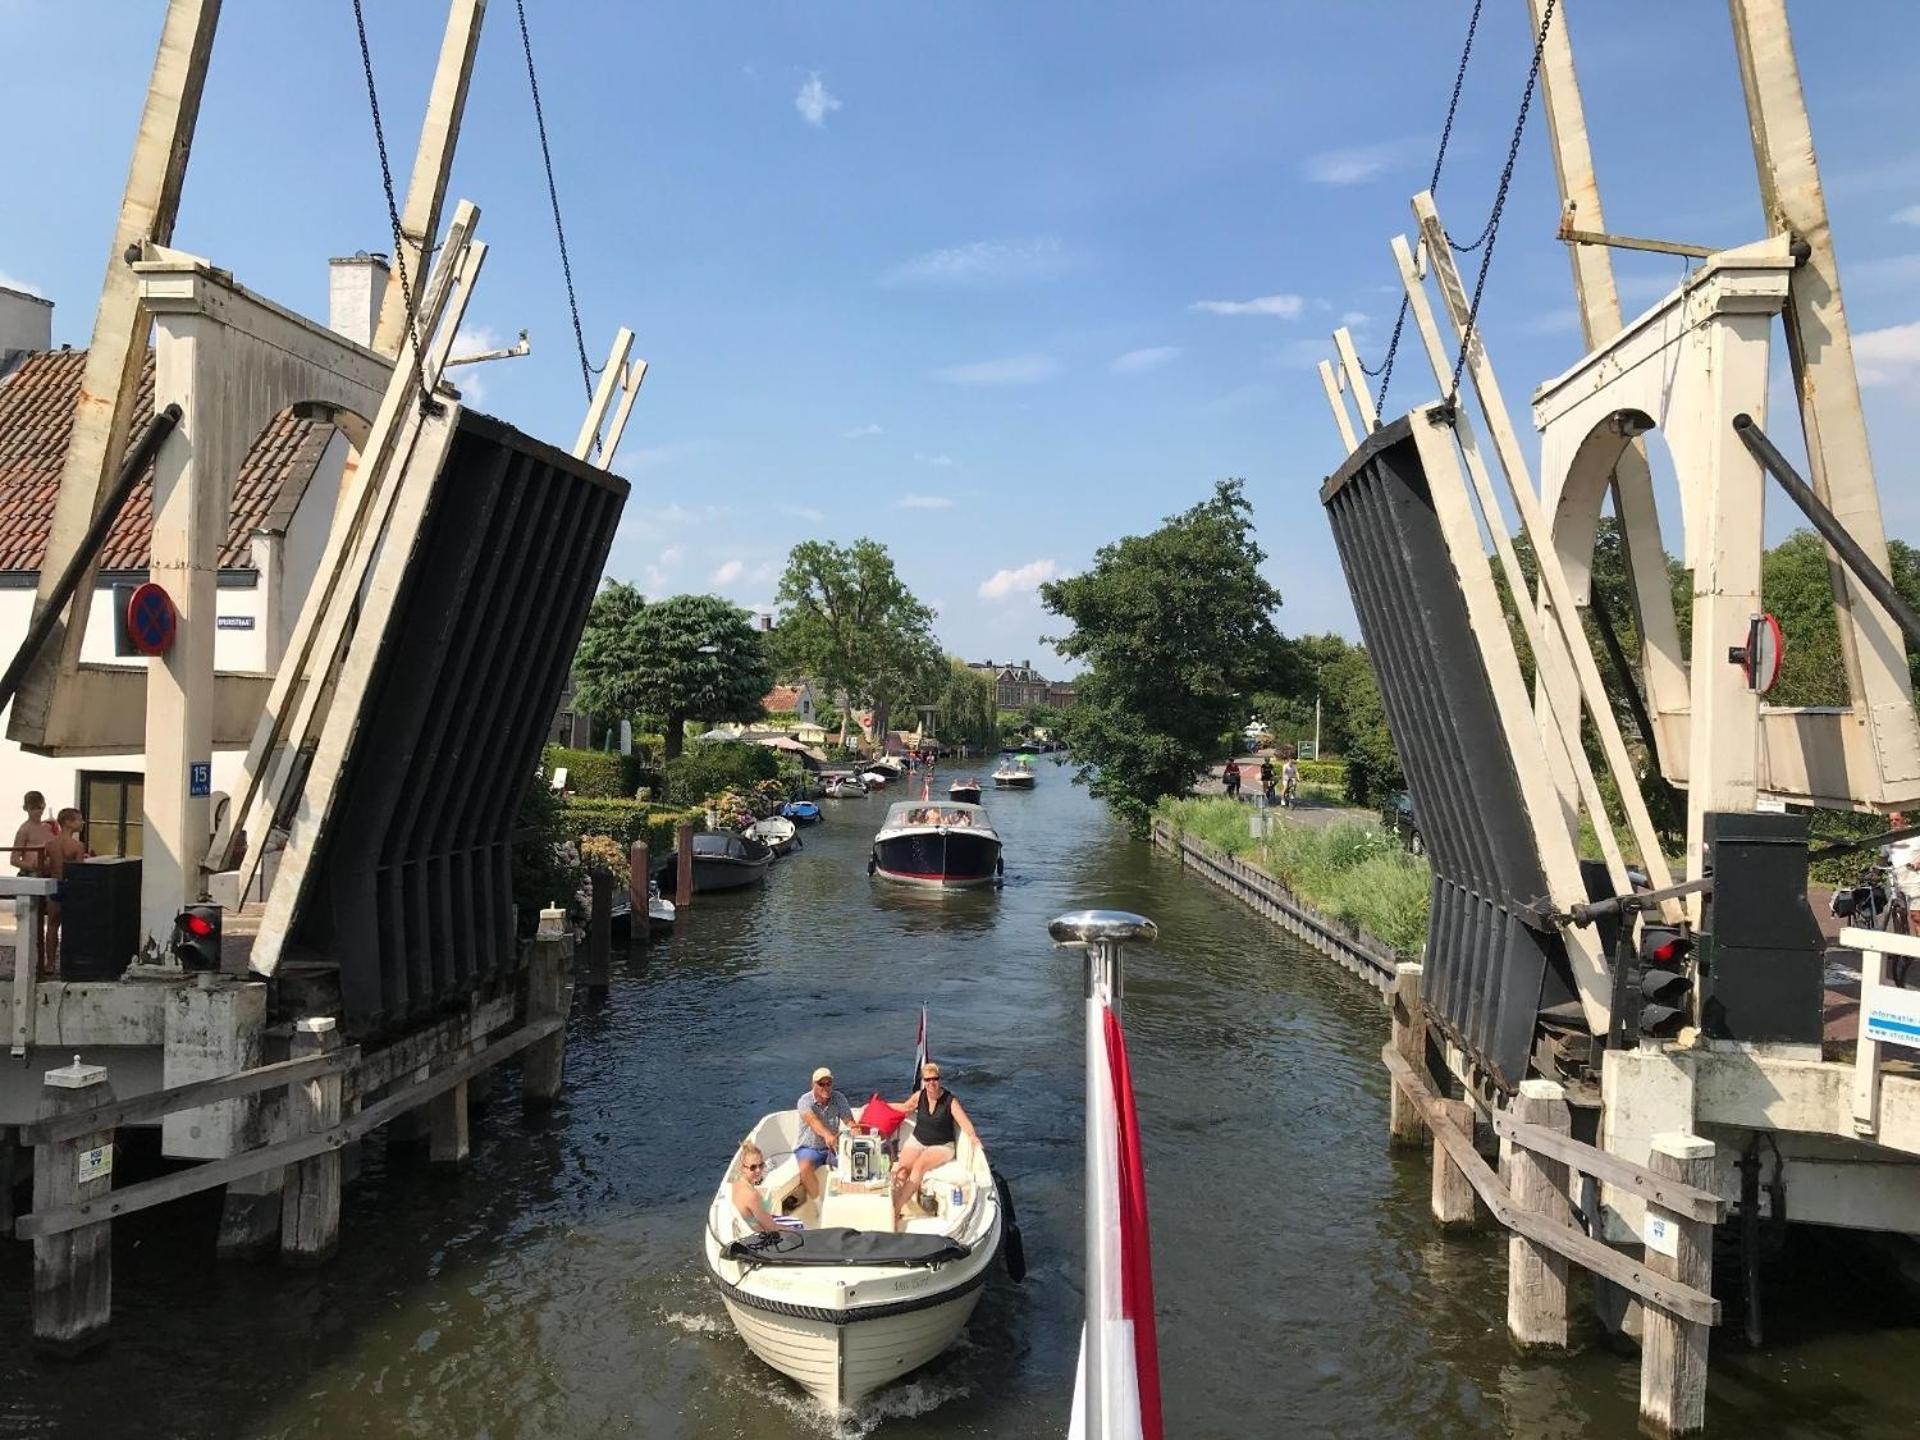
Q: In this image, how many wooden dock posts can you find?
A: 11